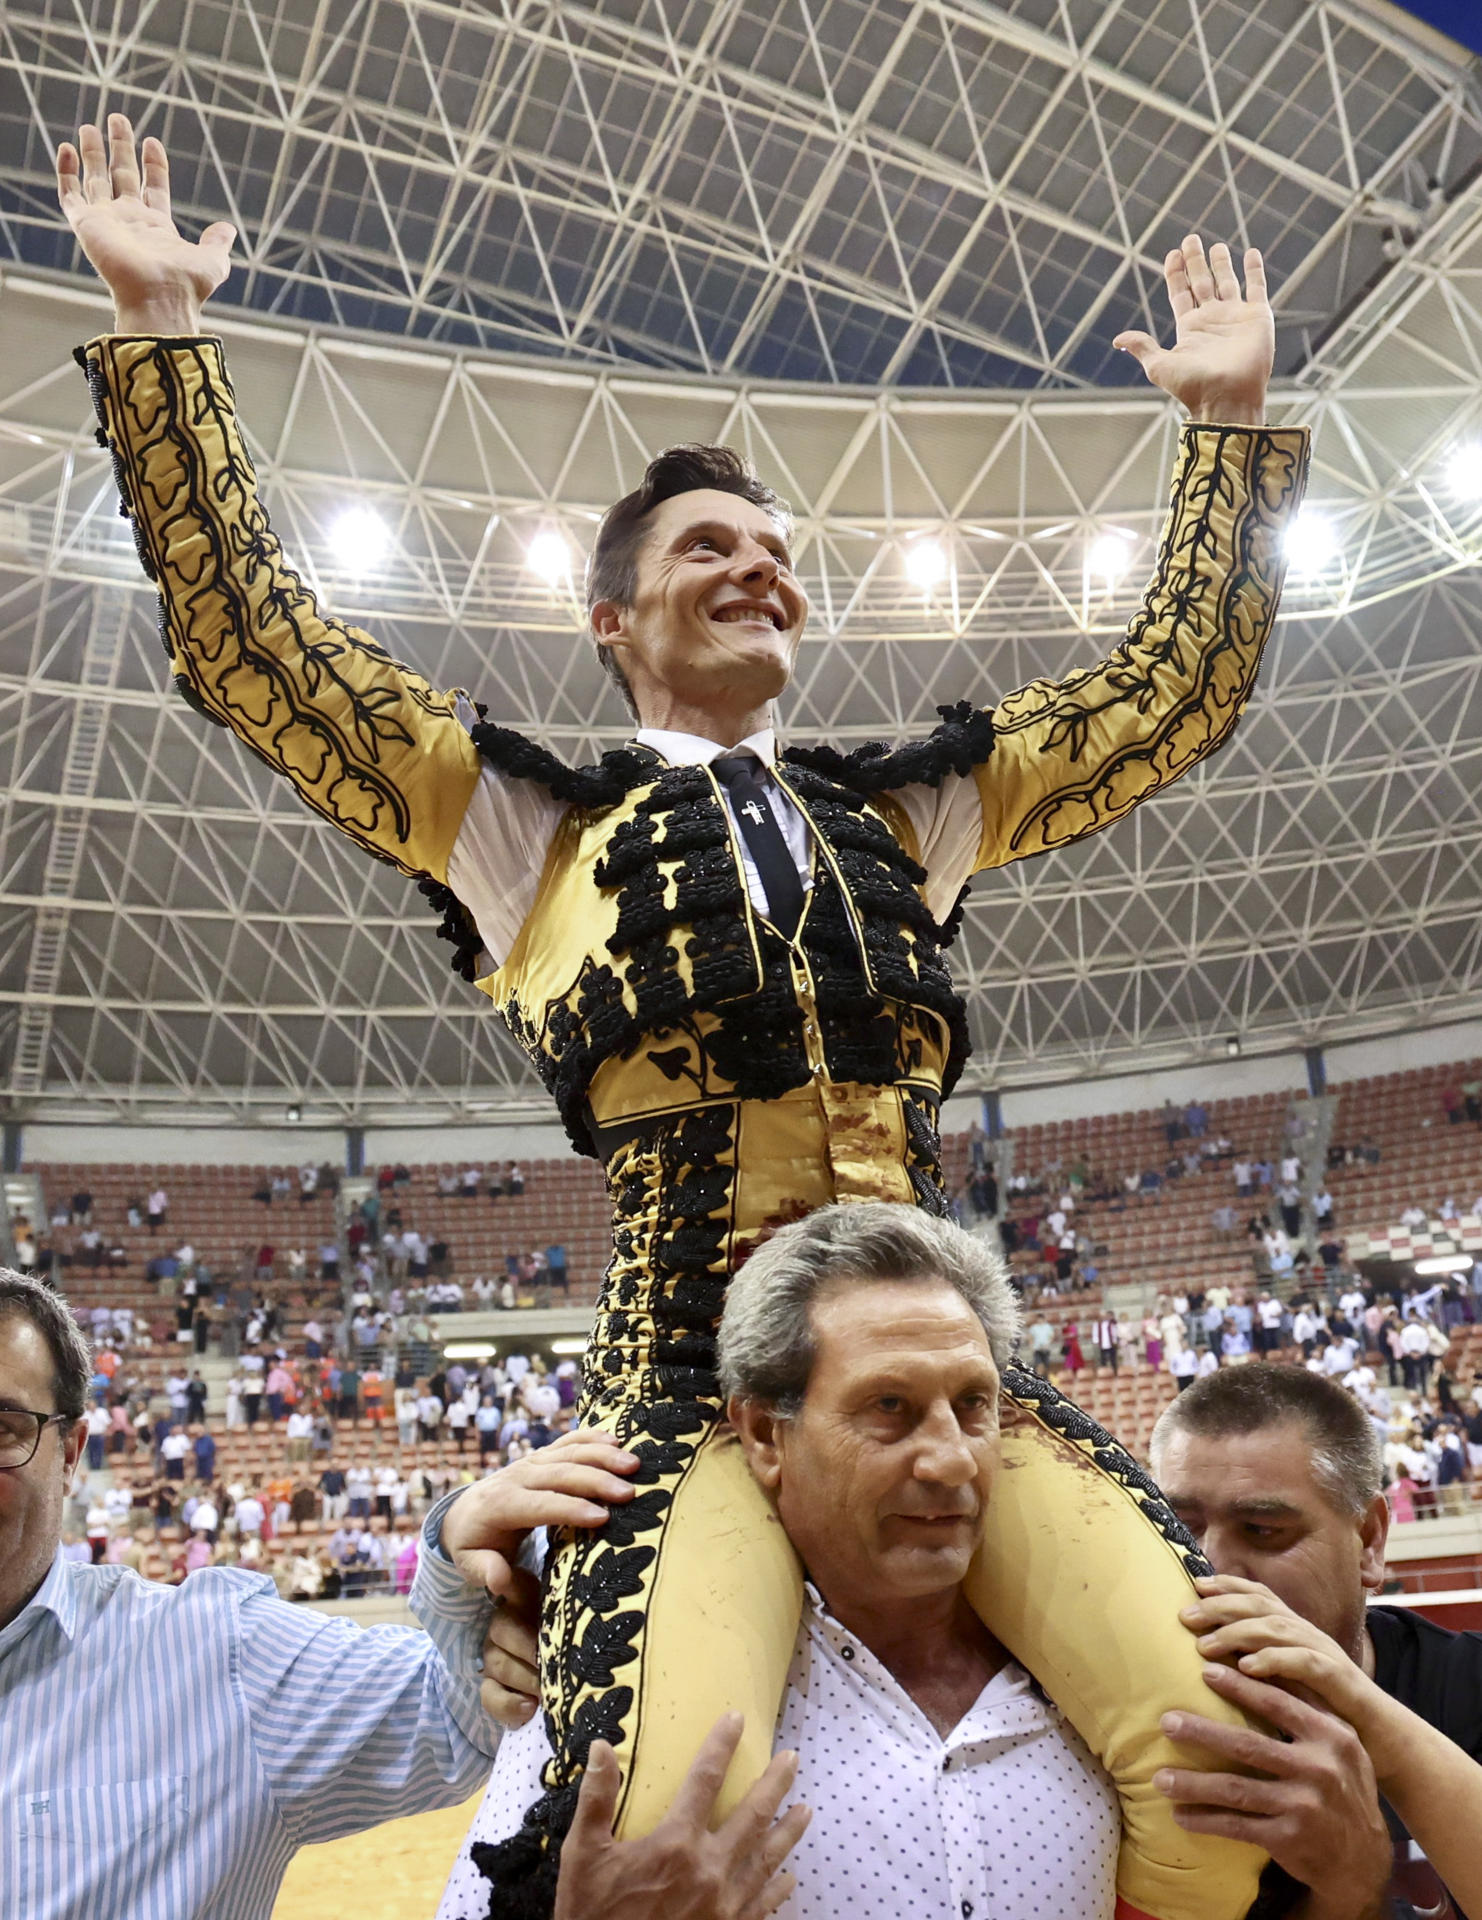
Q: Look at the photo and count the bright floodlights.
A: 6